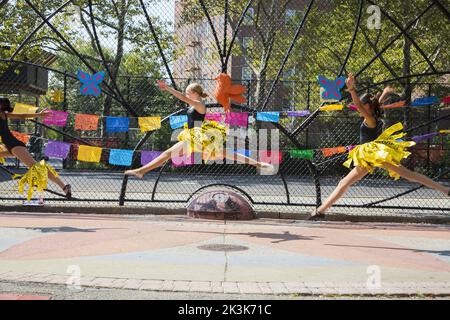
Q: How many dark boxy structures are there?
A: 1